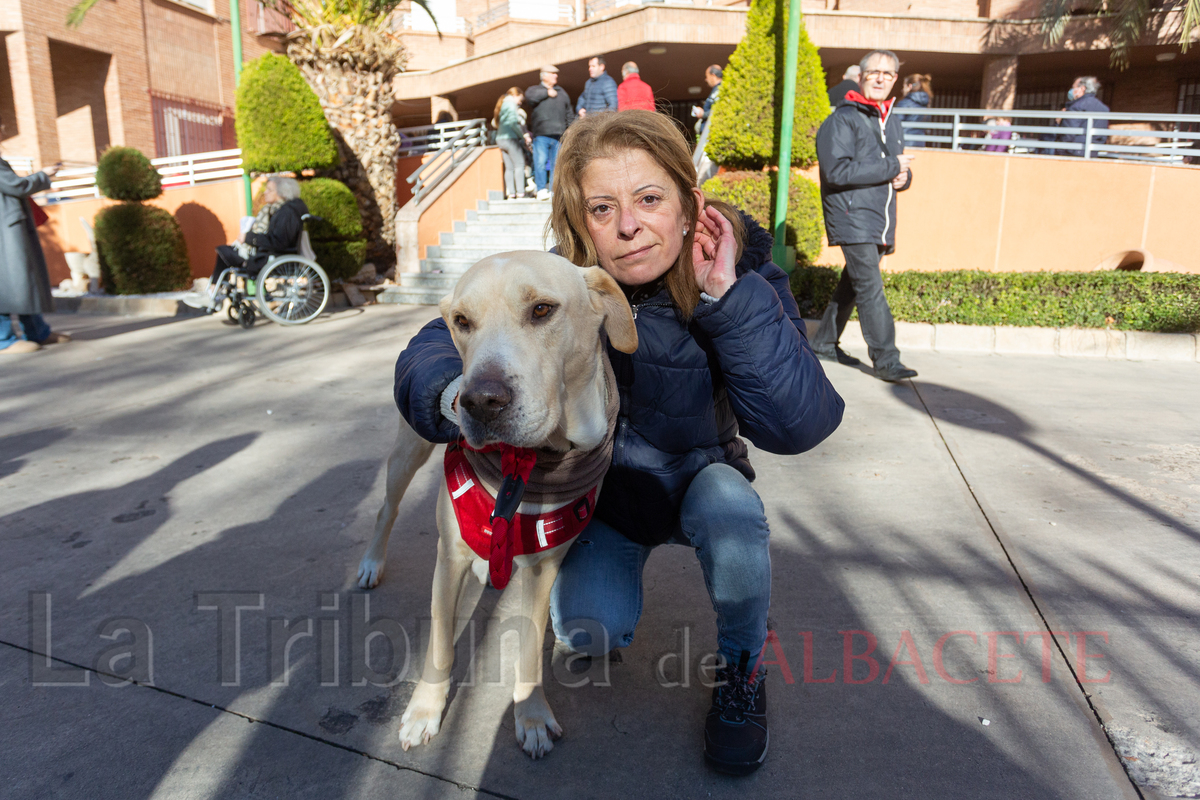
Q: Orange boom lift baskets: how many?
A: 0